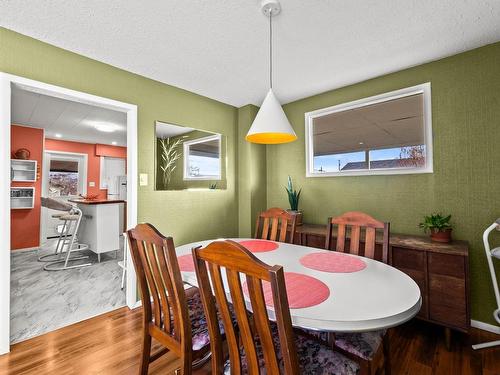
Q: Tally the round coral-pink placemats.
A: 4